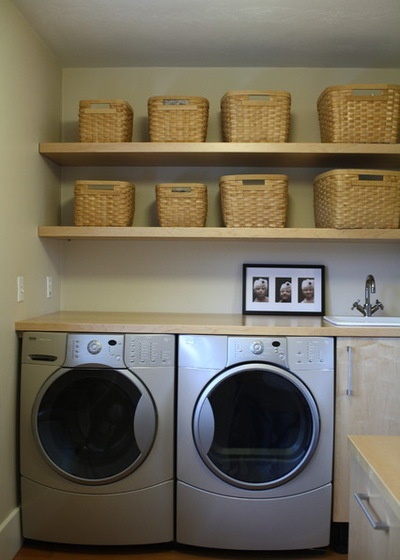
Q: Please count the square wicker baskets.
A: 8